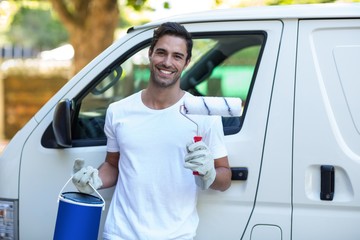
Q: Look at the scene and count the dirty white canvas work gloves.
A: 2